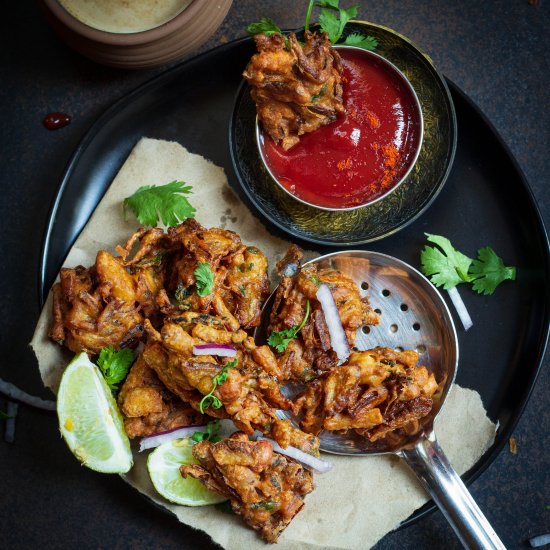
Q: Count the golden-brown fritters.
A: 8